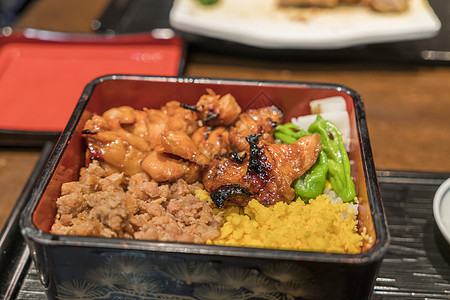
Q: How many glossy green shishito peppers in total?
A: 3